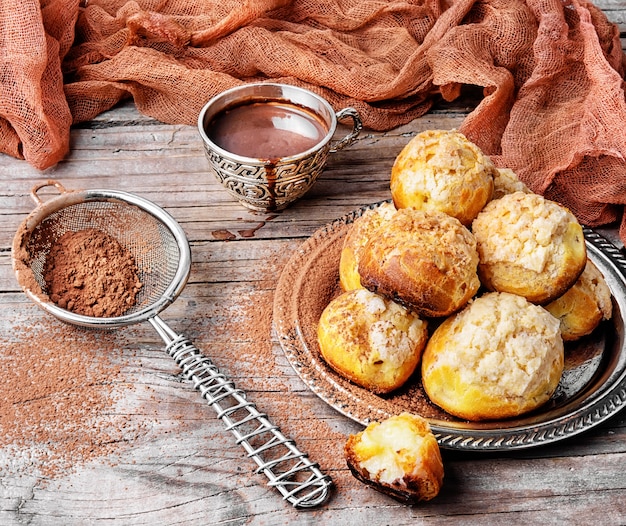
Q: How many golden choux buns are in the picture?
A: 9